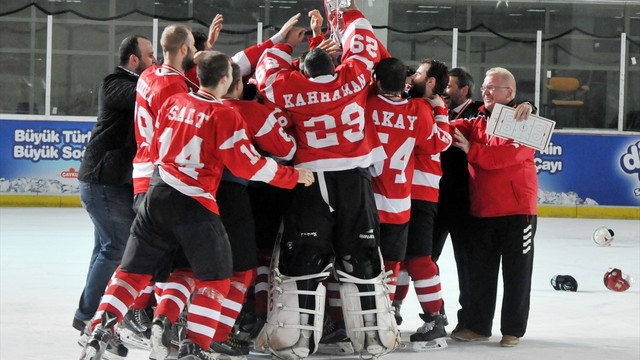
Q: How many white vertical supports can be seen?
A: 6